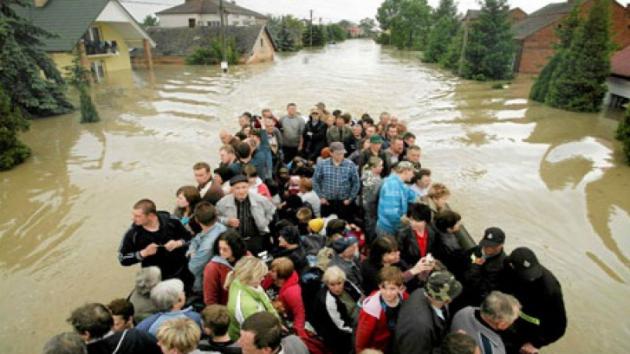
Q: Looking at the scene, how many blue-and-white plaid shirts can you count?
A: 1